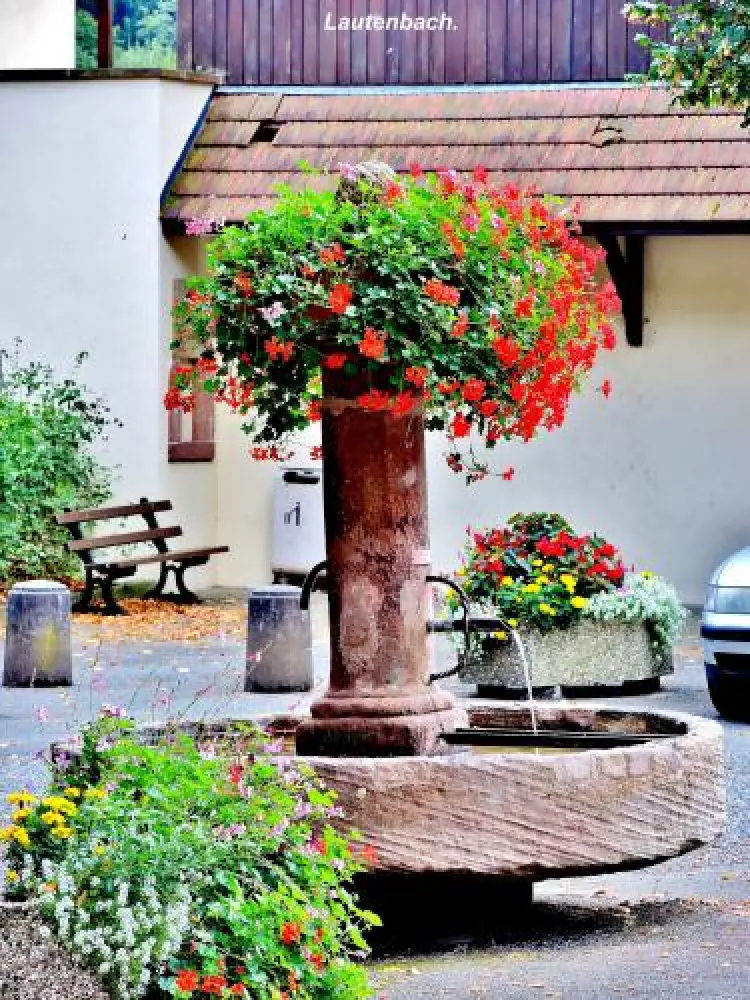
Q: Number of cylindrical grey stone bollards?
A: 2